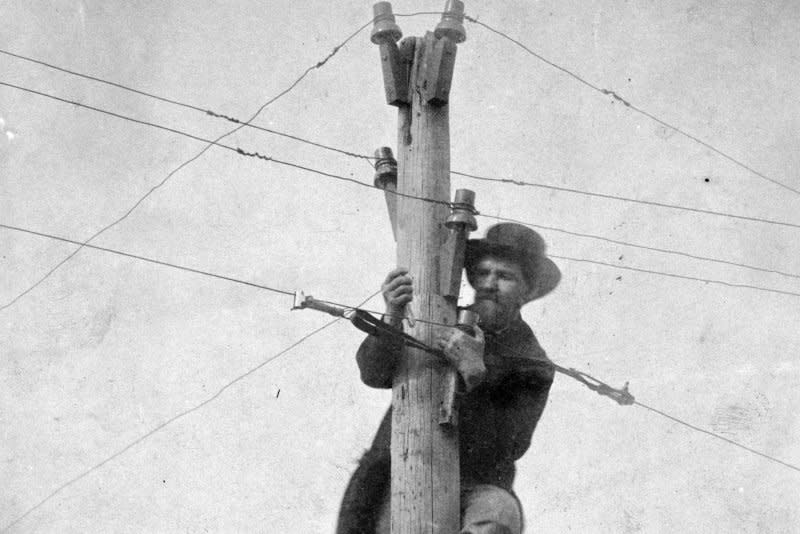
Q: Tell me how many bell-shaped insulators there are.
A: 5